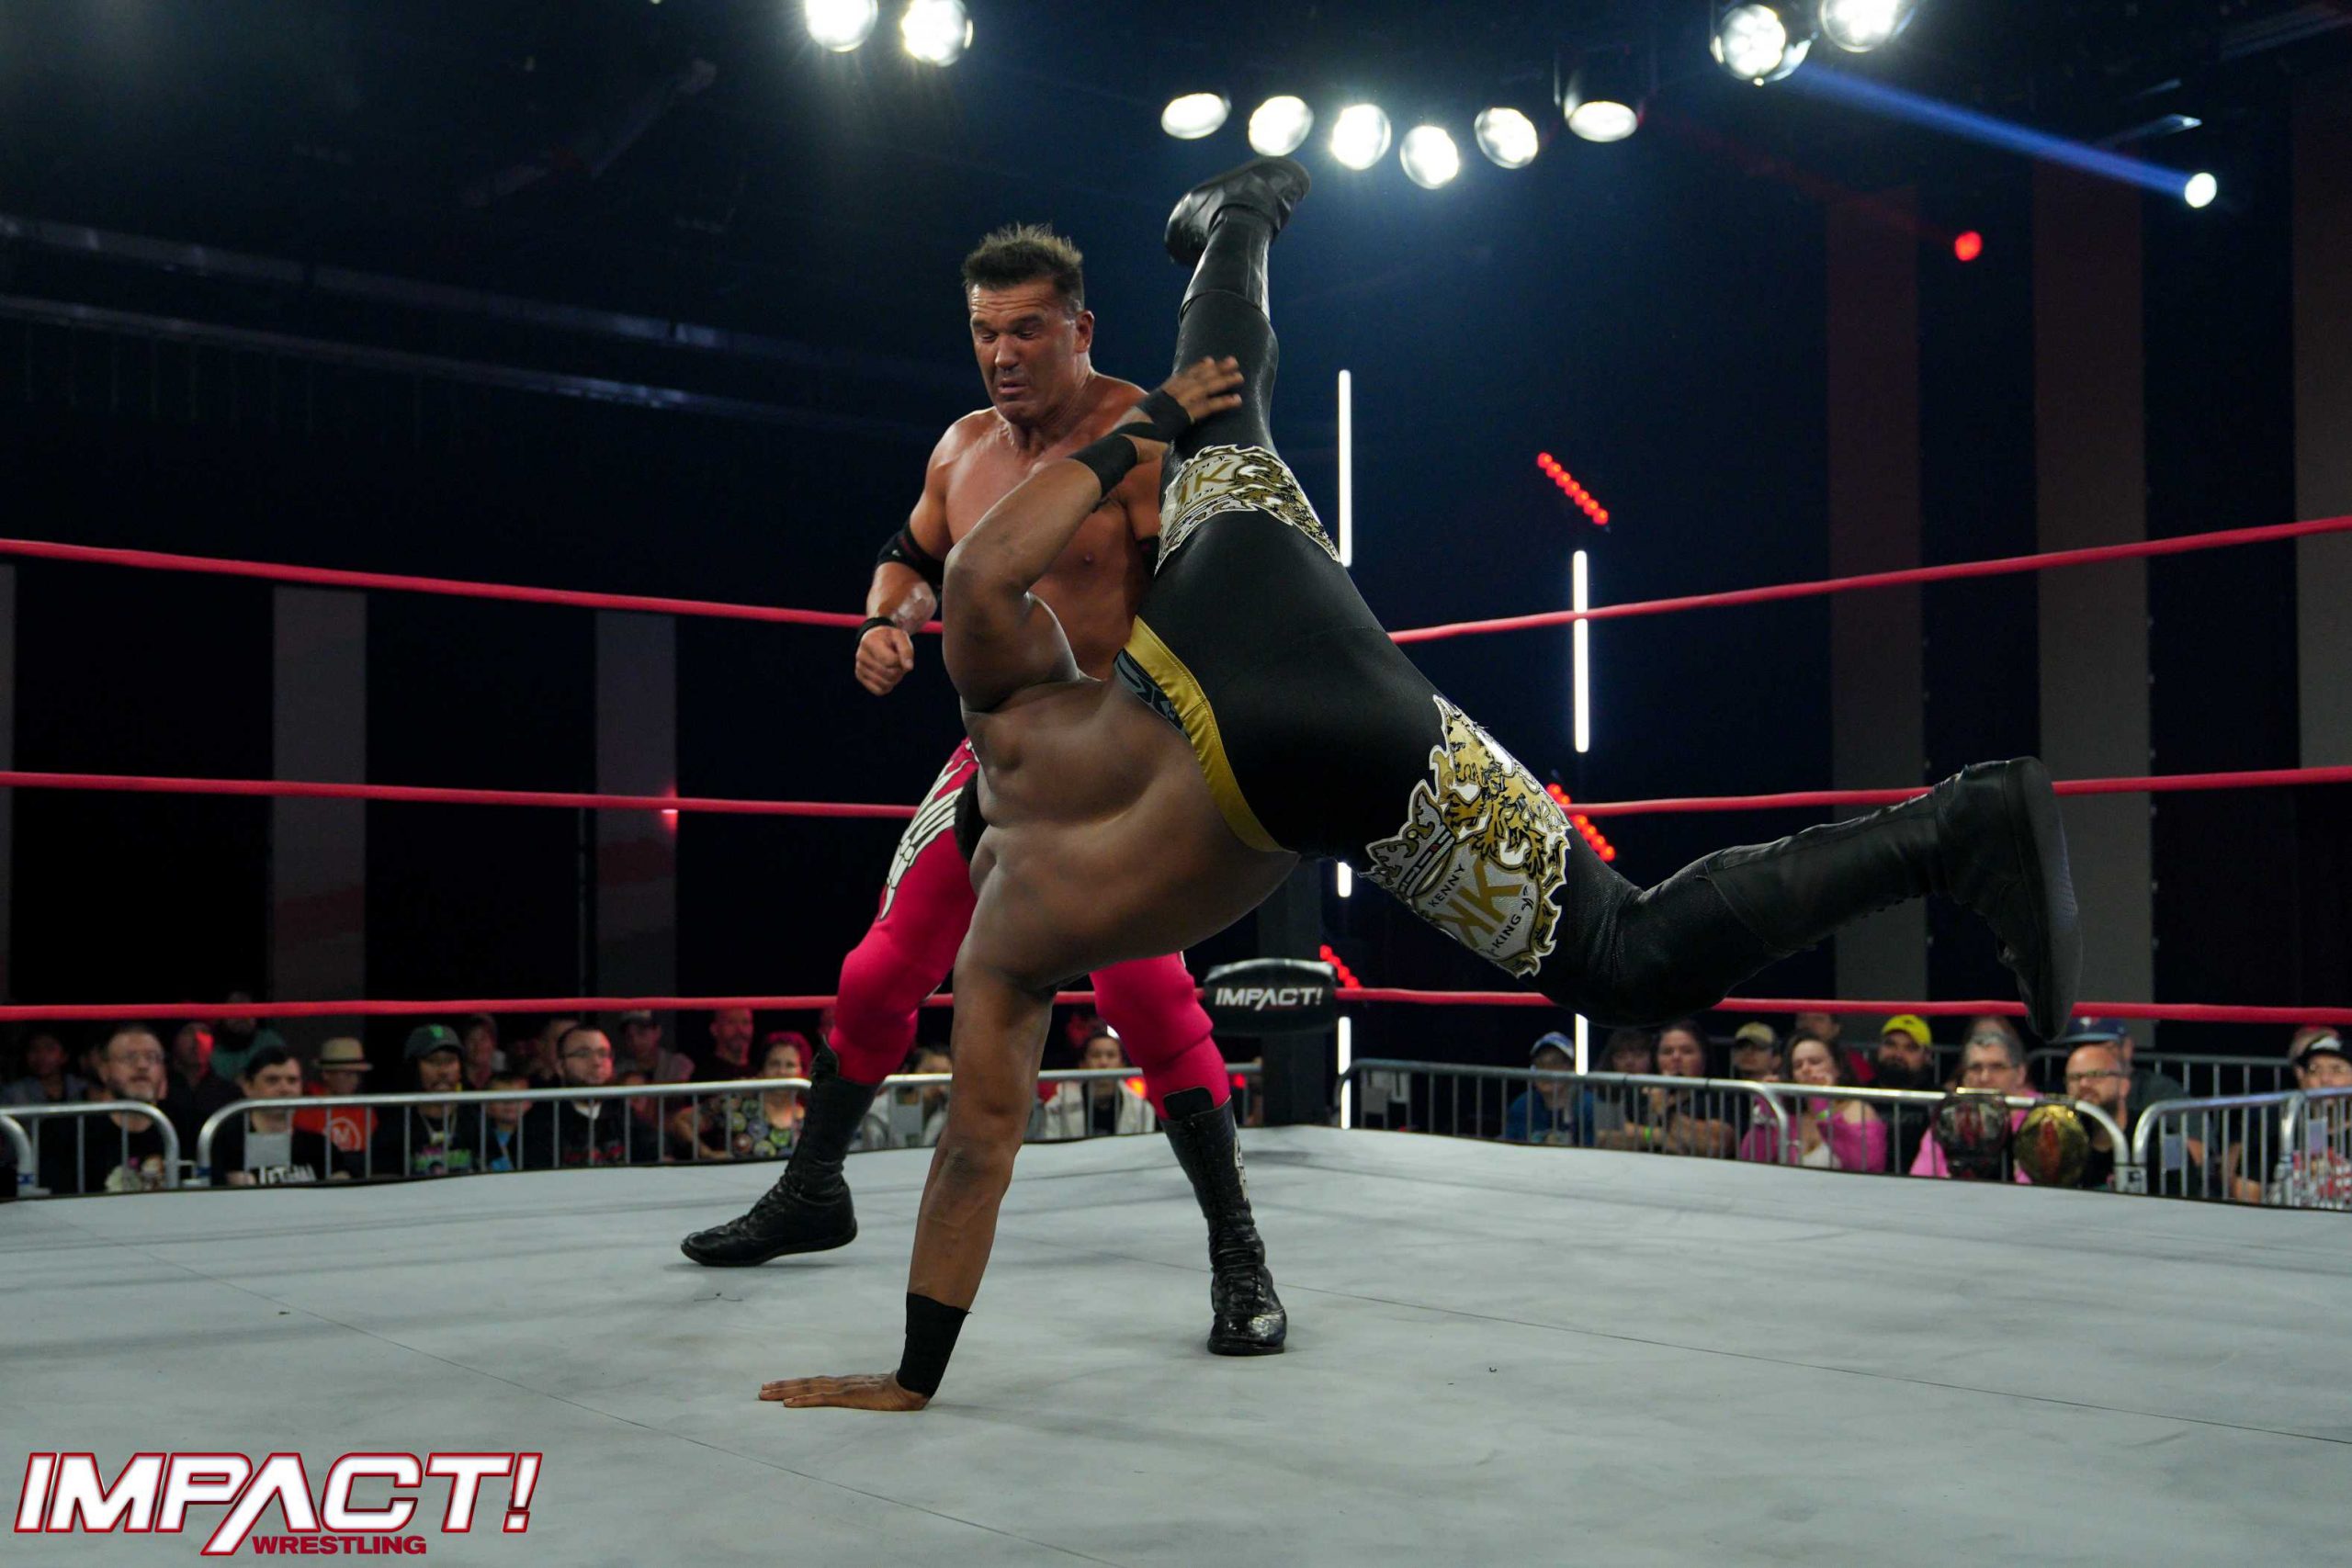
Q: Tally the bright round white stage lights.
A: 11